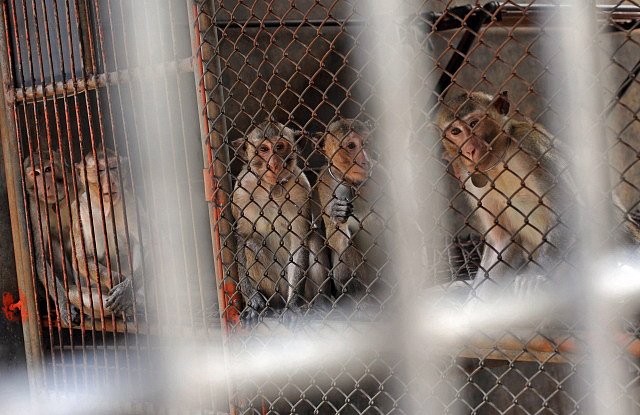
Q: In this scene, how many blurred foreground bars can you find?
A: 4